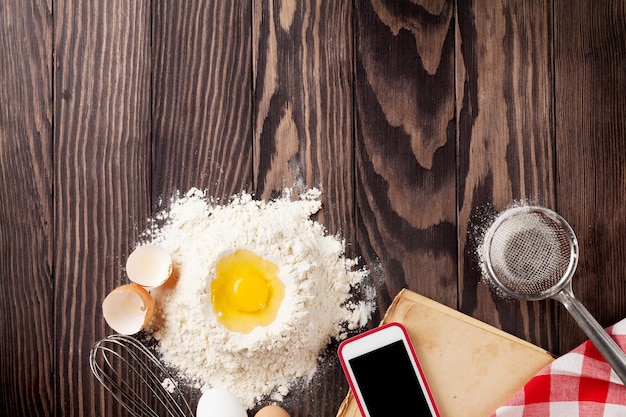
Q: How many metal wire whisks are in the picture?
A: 1